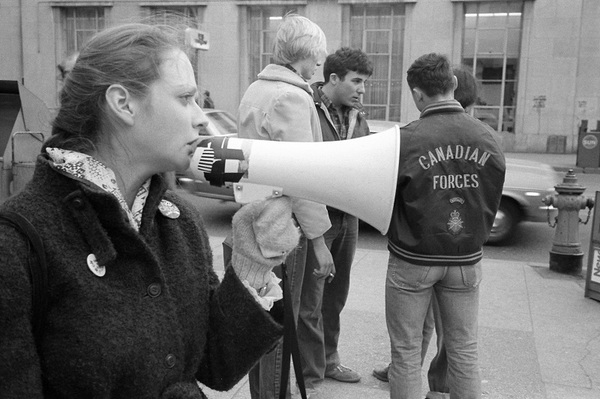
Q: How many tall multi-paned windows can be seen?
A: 5